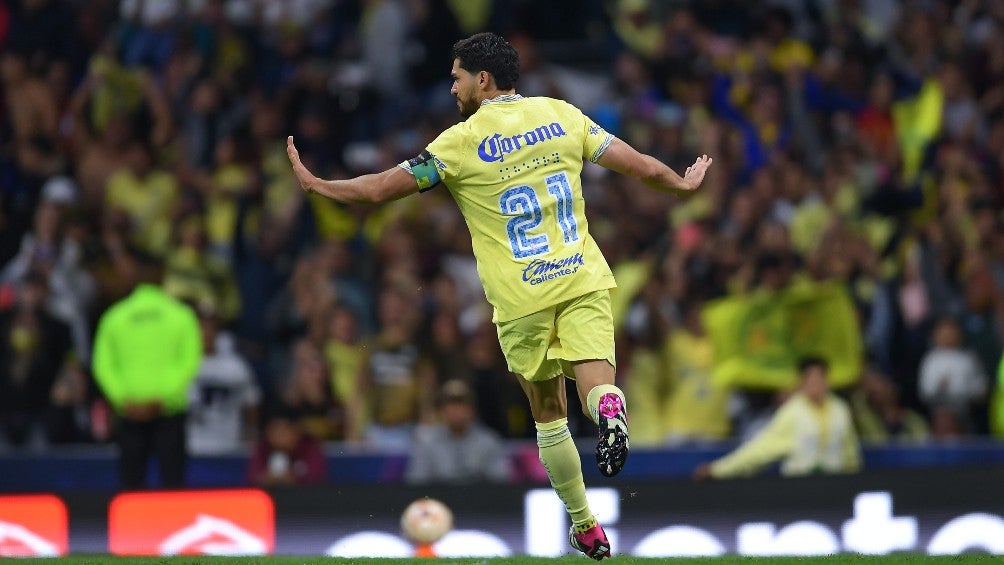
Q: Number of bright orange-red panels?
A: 2